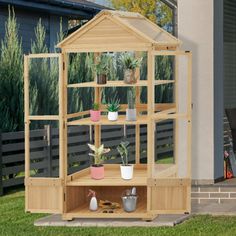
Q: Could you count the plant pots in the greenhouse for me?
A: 7